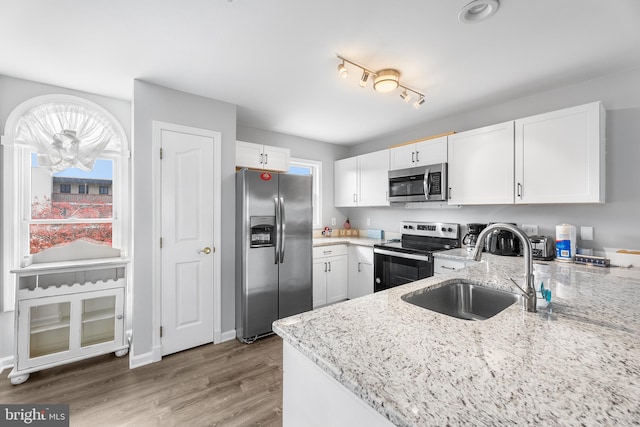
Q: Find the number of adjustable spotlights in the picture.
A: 4